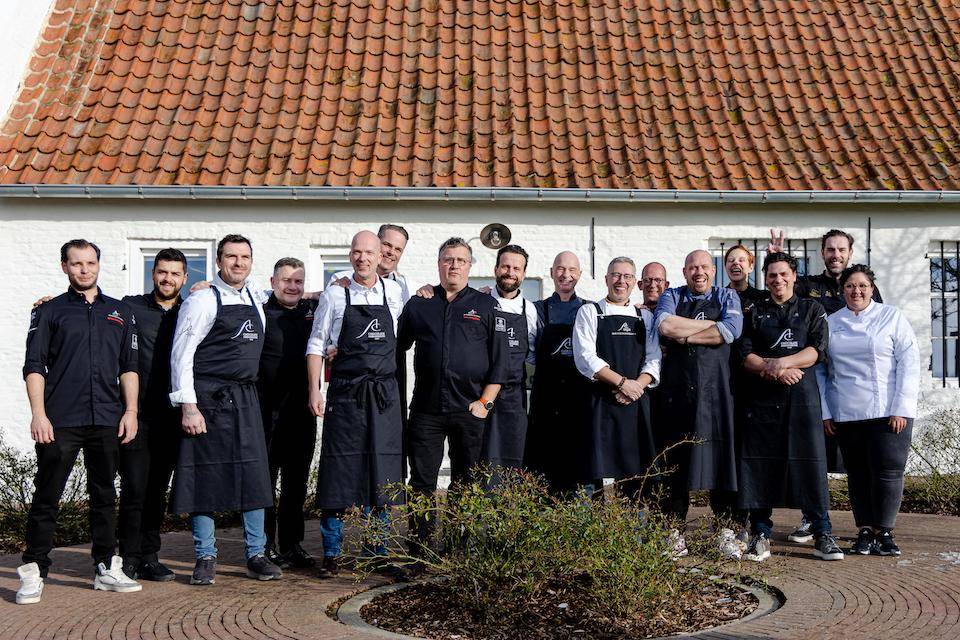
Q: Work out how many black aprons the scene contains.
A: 7